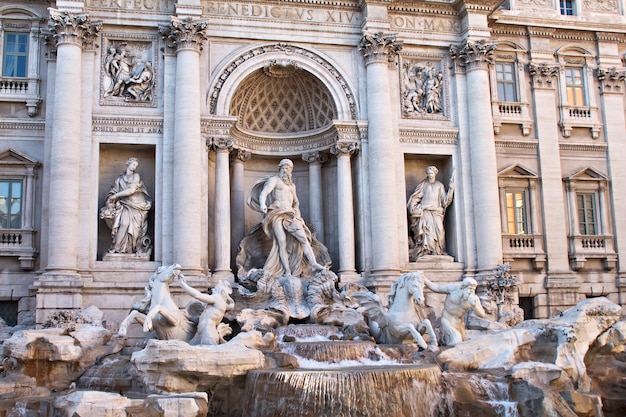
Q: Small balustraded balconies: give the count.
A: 6